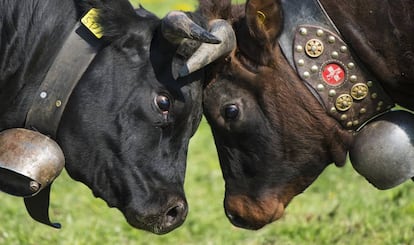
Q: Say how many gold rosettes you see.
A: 3